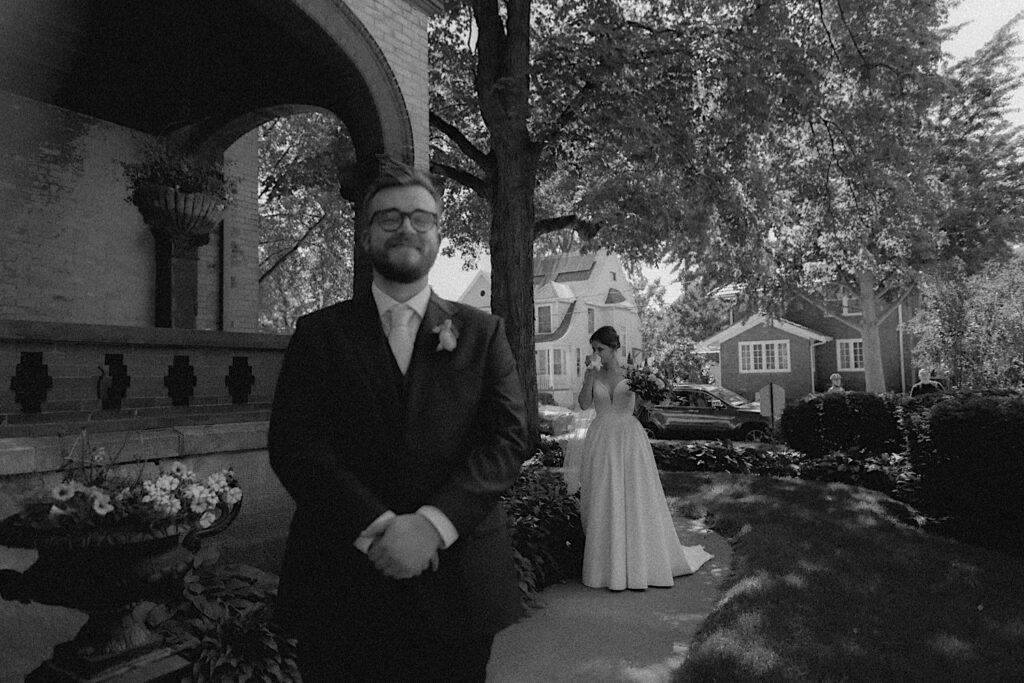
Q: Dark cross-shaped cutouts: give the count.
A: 4